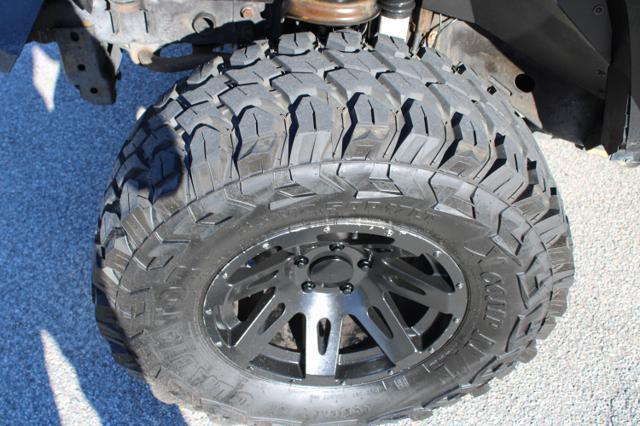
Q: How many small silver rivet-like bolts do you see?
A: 14